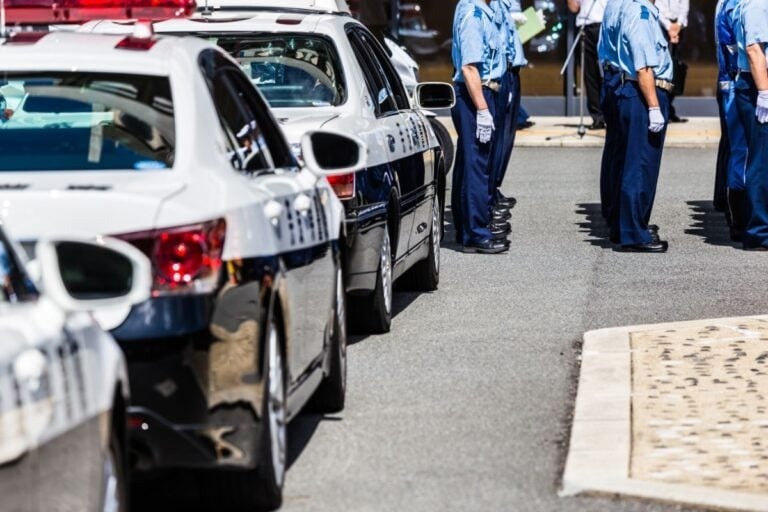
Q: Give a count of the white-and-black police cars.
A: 3